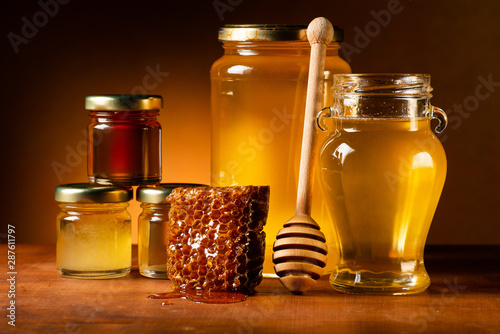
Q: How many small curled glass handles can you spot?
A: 2